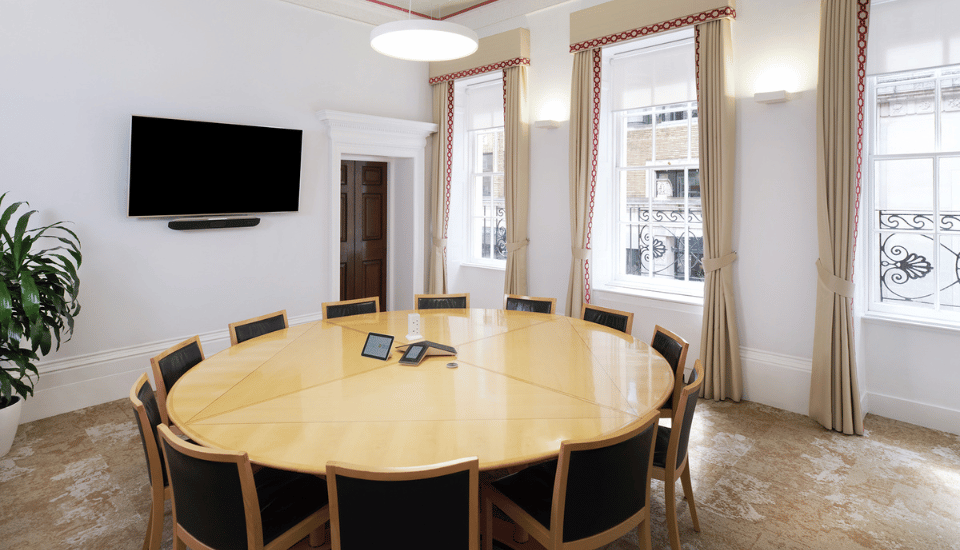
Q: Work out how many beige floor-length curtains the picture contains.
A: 5